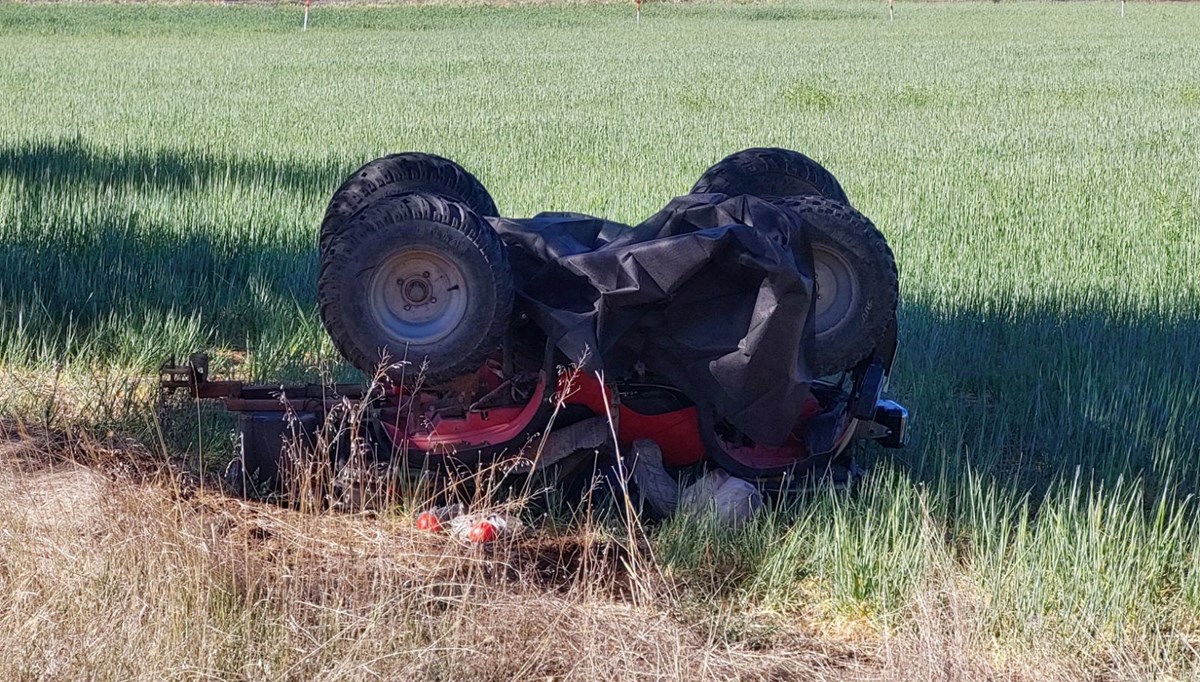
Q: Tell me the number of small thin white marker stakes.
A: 4